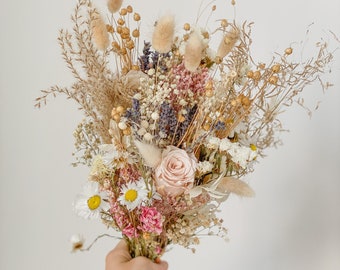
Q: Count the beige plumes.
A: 7